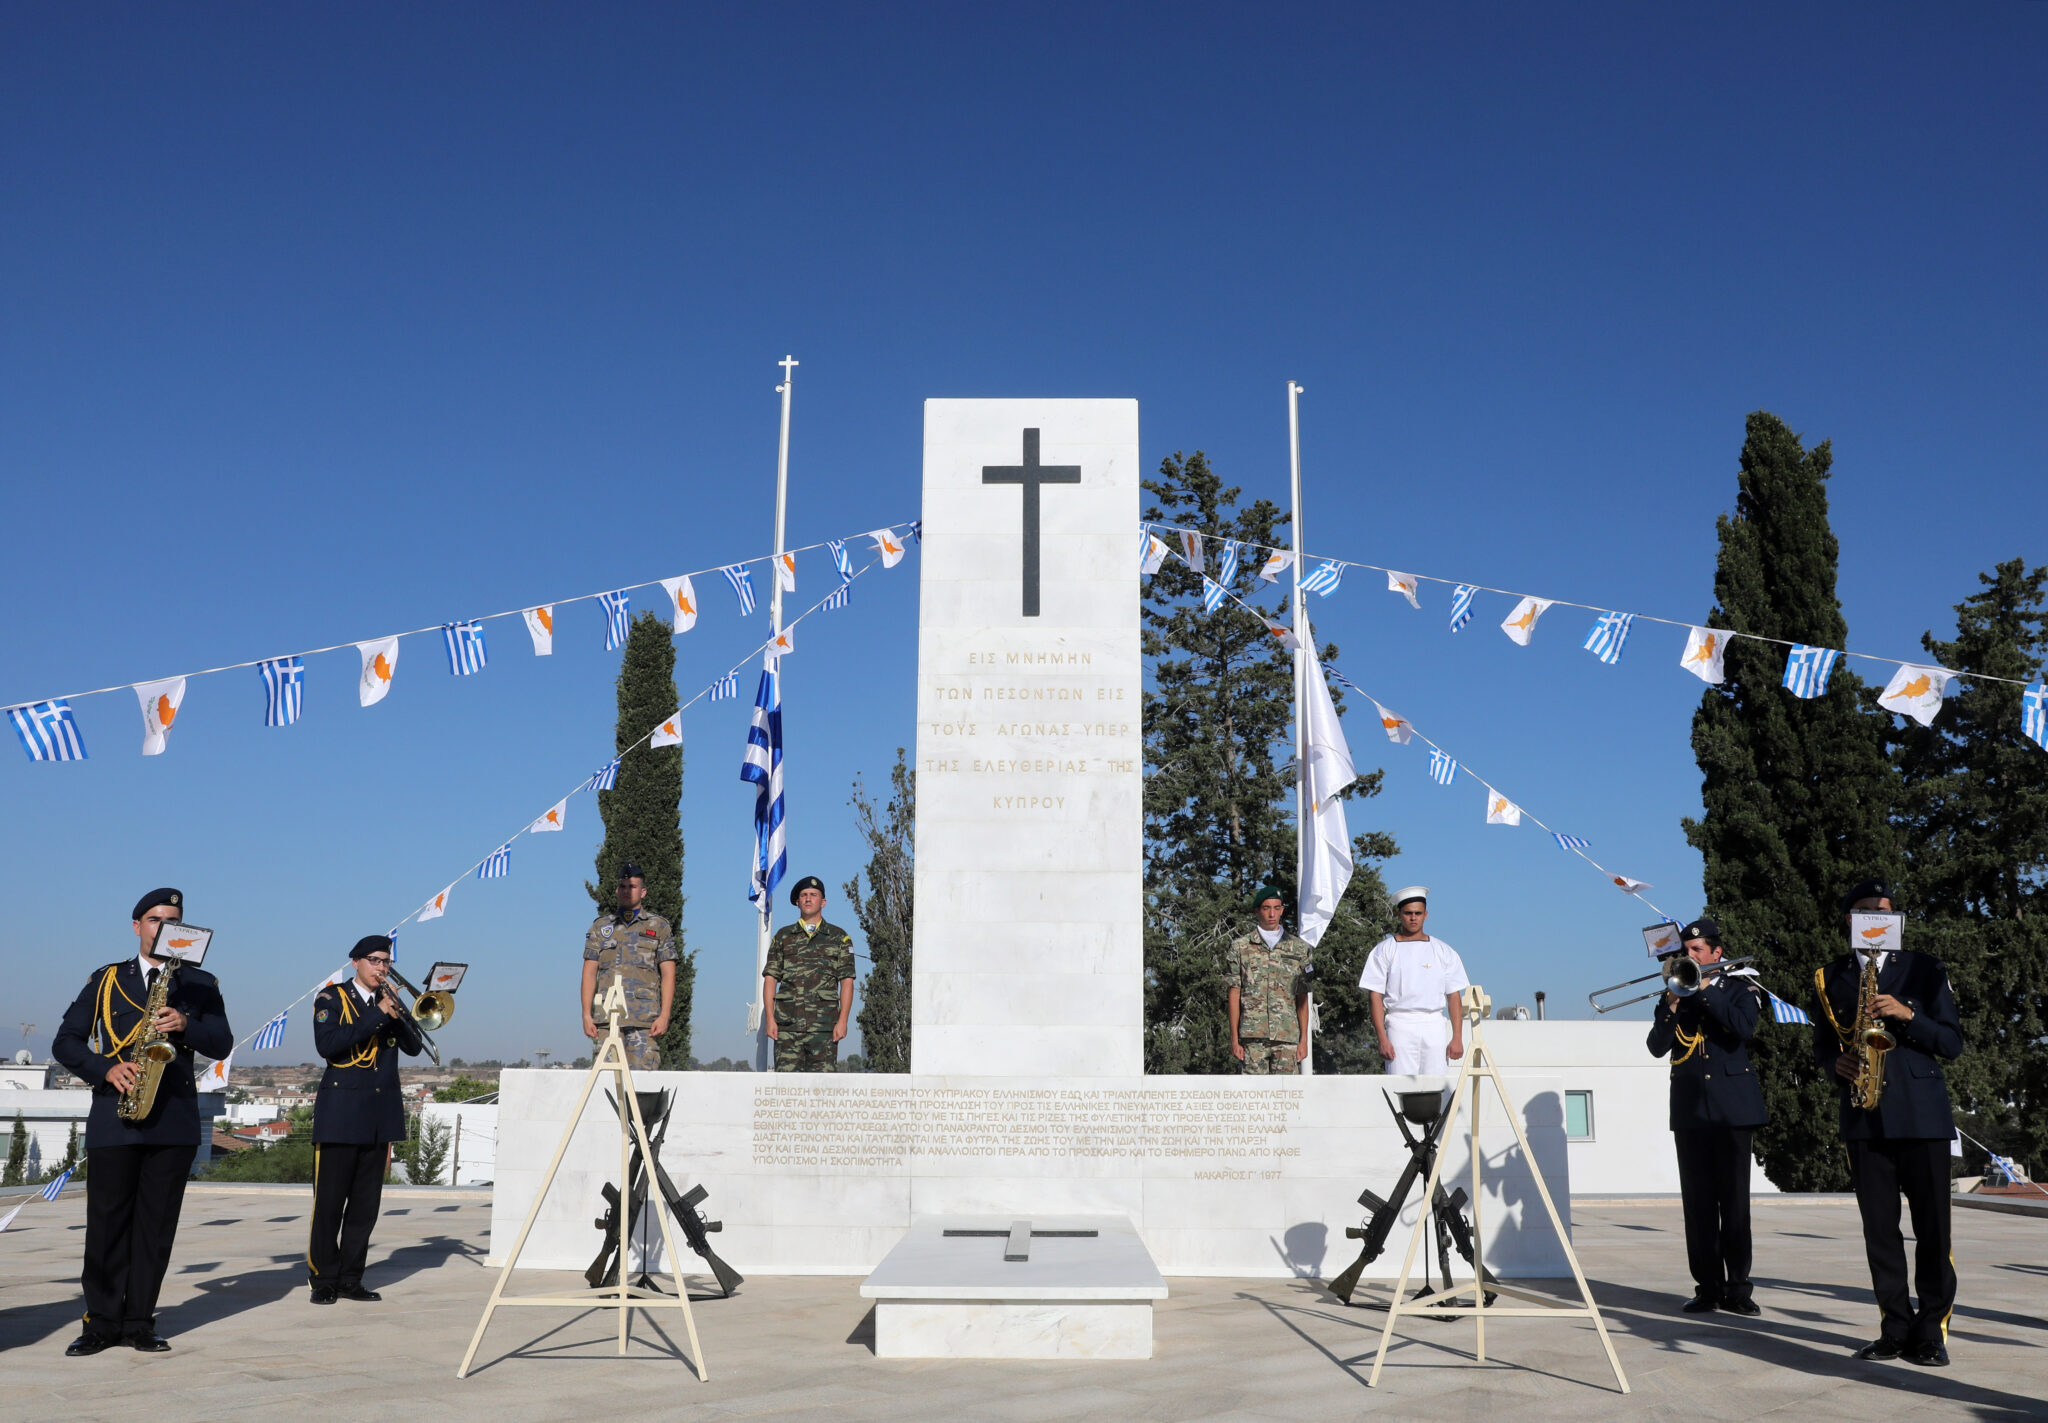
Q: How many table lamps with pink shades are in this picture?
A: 0